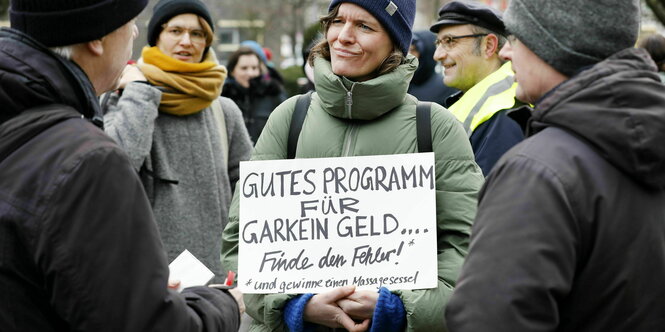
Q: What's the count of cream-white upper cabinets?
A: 0